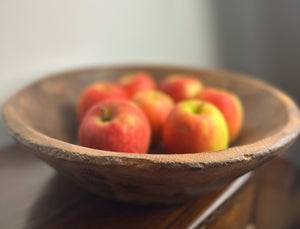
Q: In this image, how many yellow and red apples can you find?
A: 7